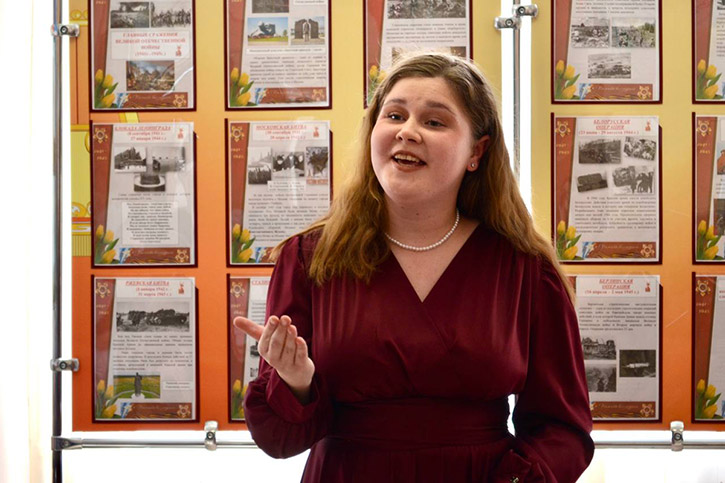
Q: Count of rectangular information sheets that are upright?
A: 13